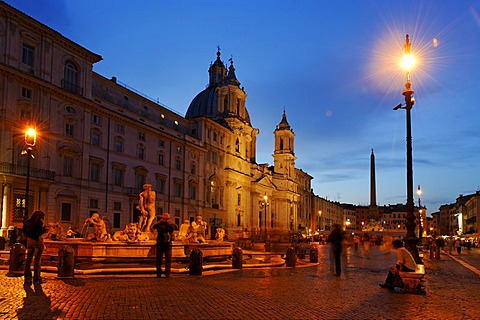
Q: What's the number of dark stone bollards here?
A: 6